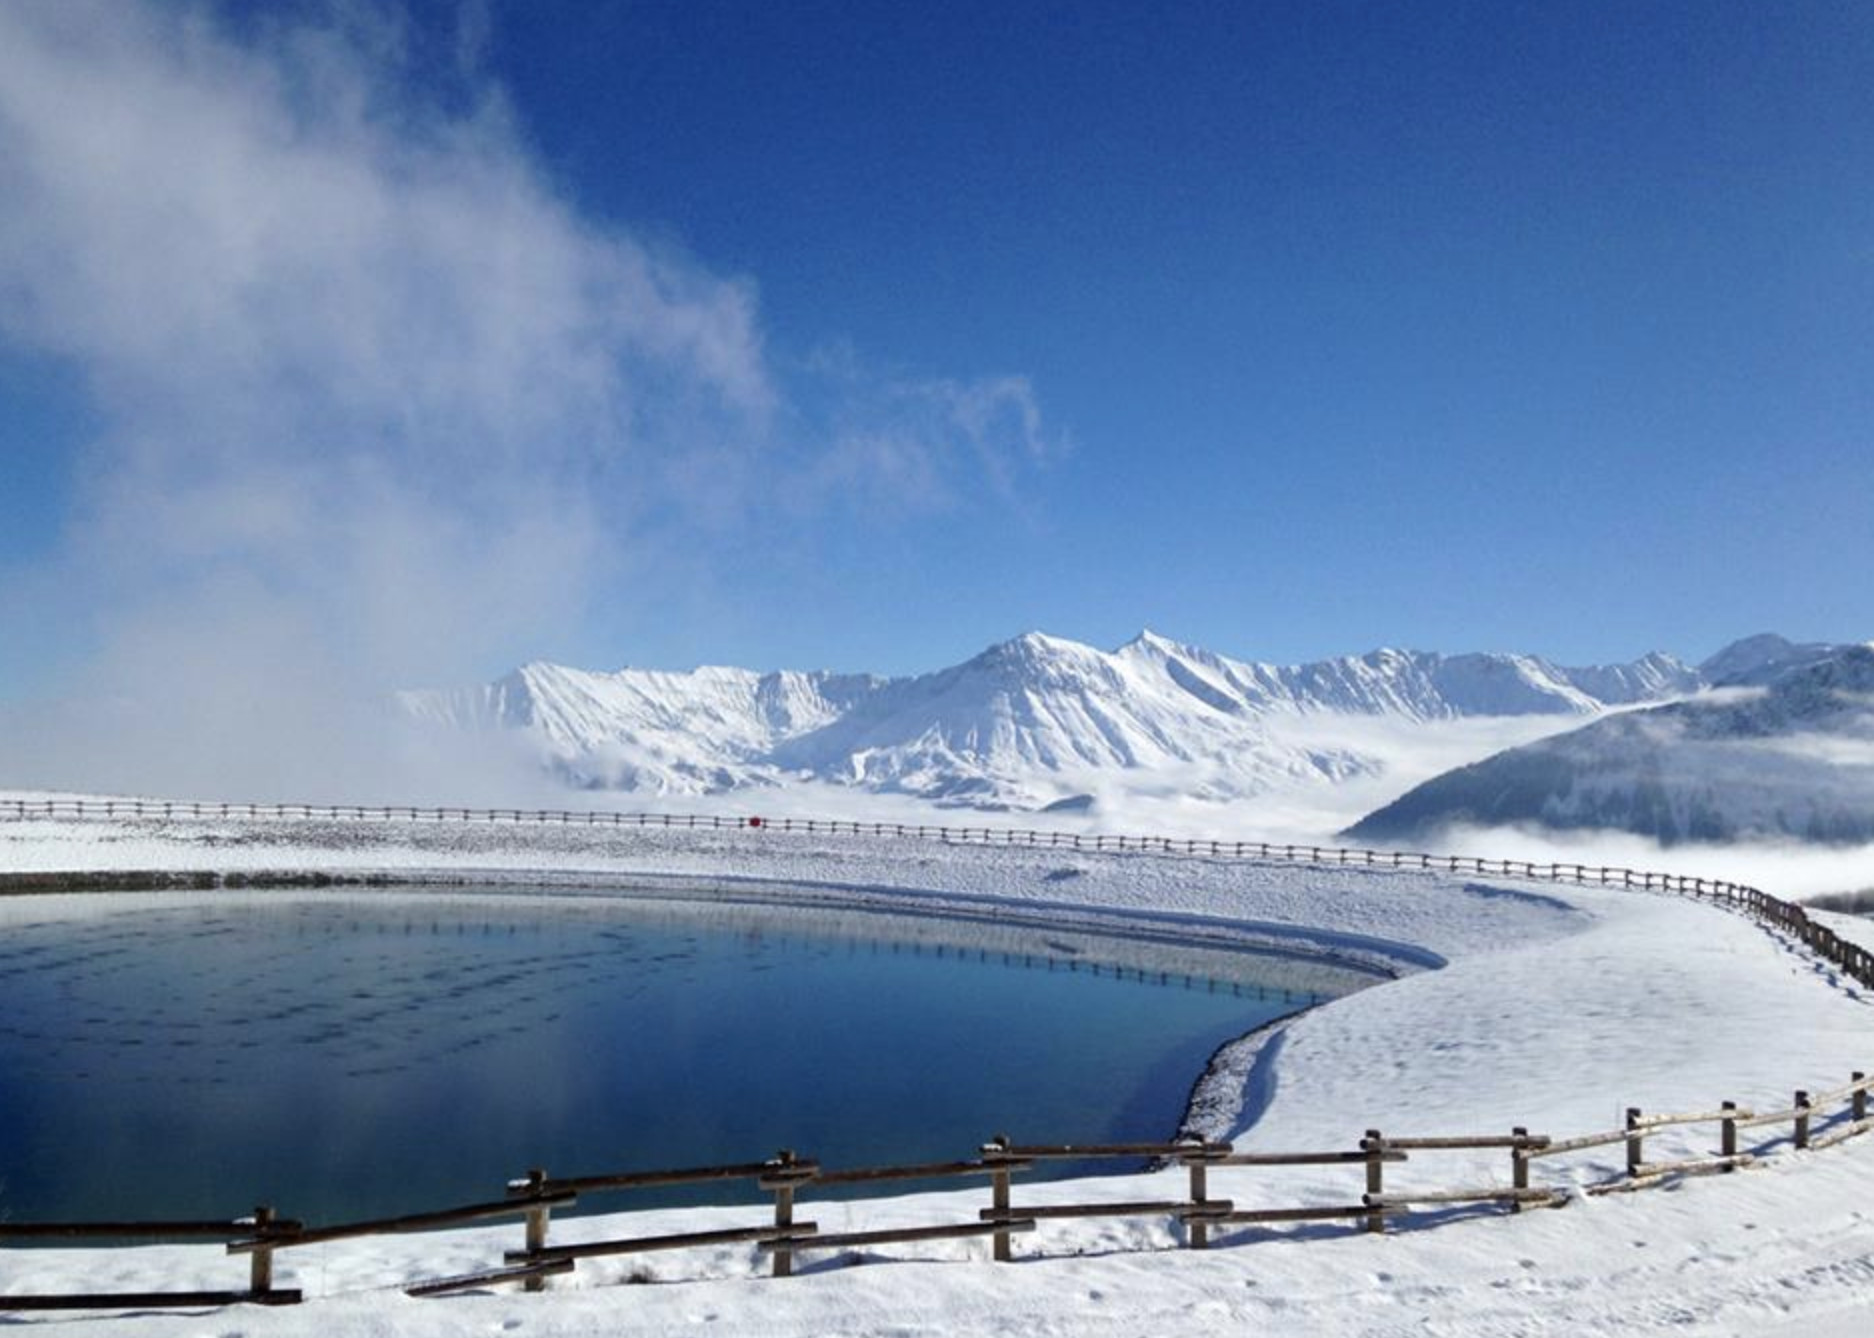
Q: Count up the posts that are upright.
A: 11